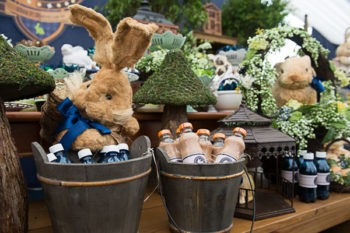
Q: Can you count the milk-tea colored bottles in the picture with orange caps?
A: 6